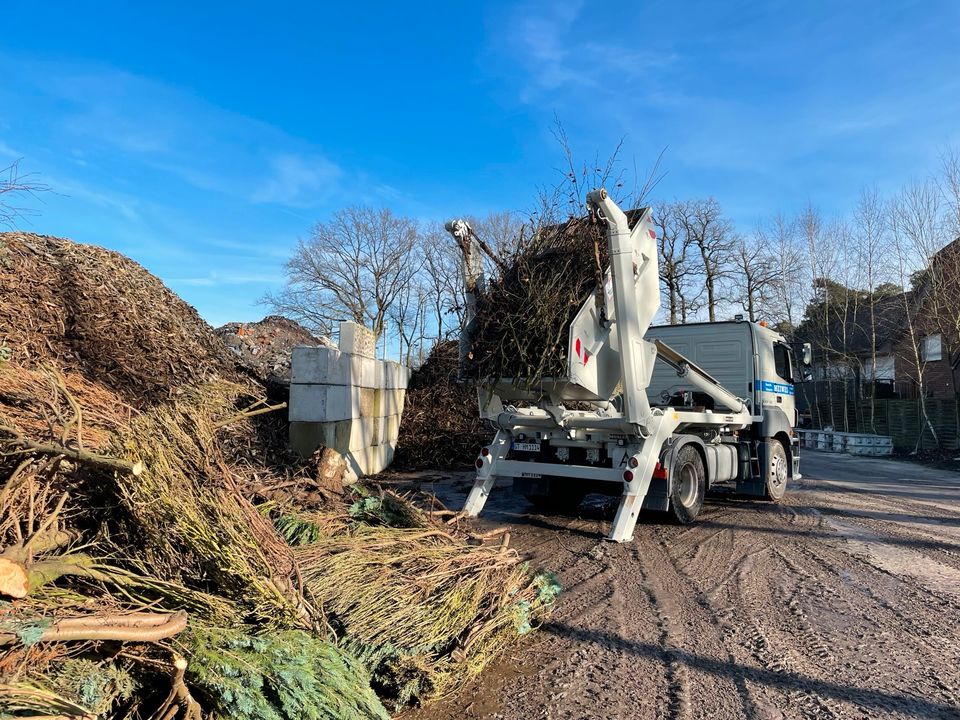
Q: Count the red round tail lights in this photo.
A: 4